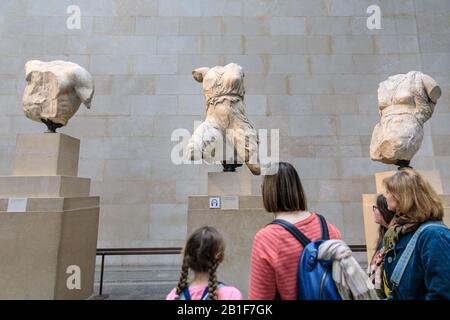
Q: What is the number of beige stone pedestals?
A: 3